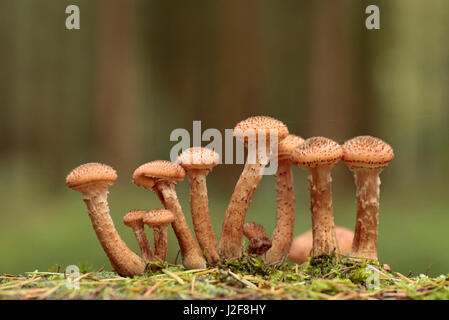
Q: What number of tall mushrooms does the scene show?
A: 7